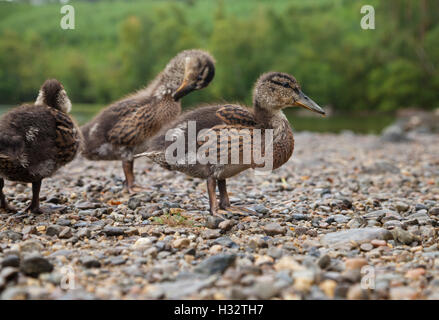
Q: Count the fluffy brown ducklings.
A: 3